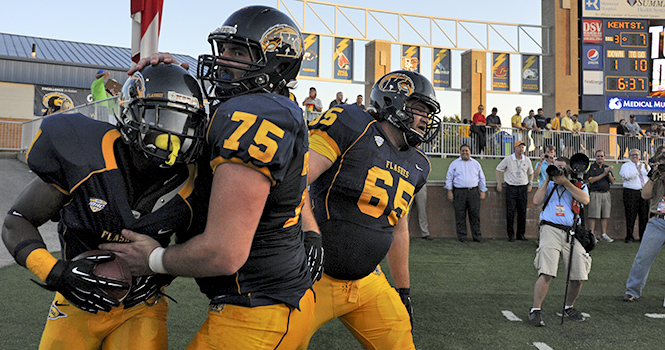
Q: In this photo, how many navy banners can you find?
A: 6